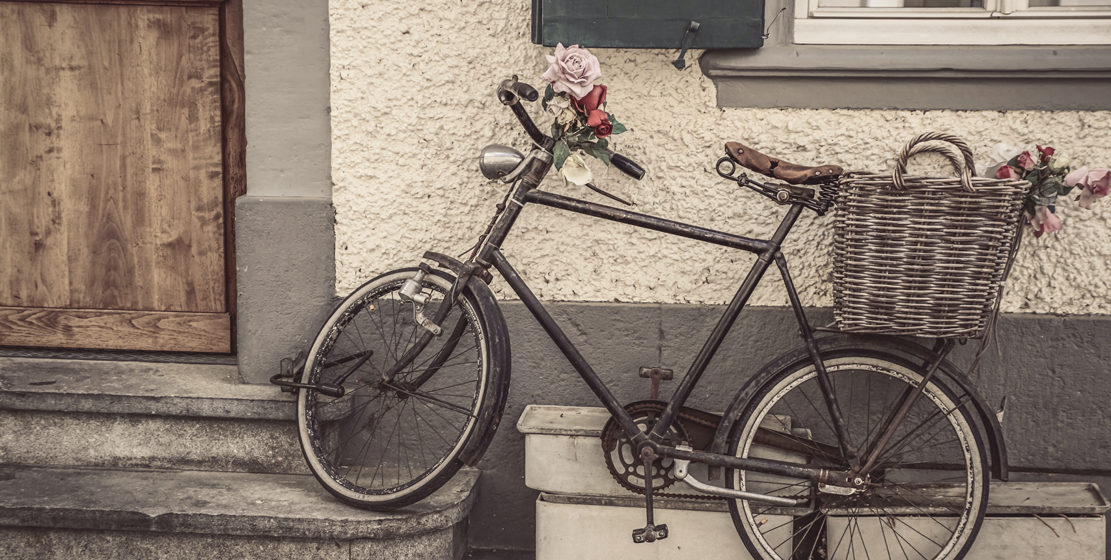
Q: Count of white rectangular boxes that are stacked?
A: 3